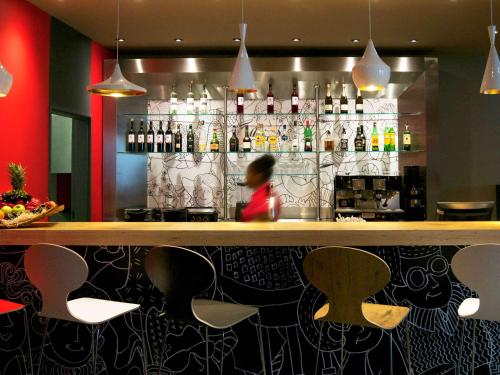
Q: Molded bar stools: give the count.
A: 5